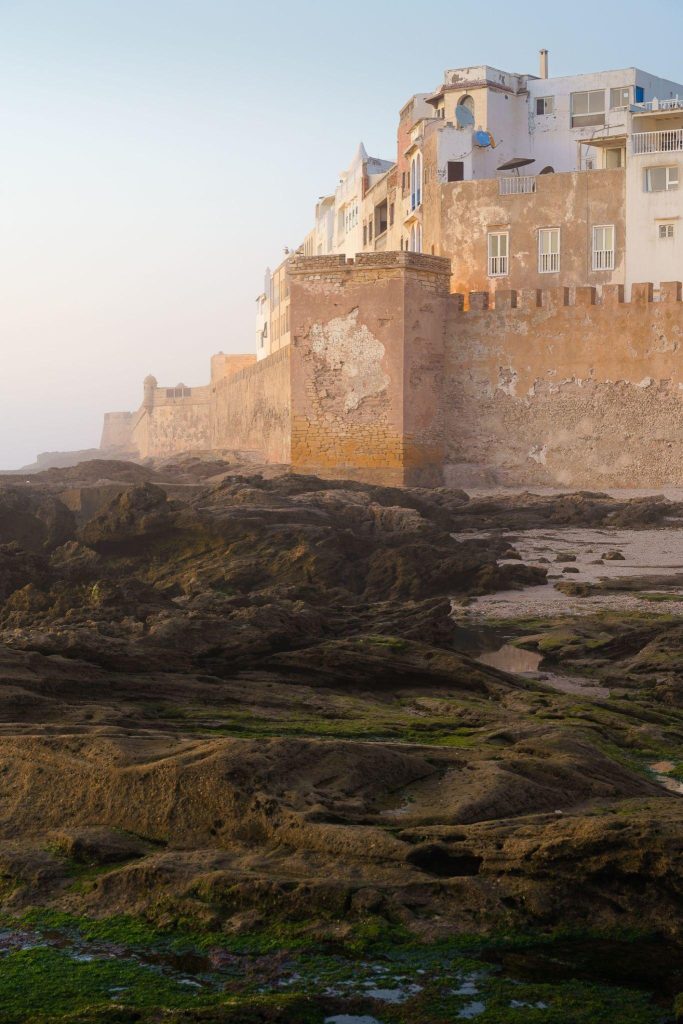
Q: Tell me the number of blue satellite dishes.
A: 2